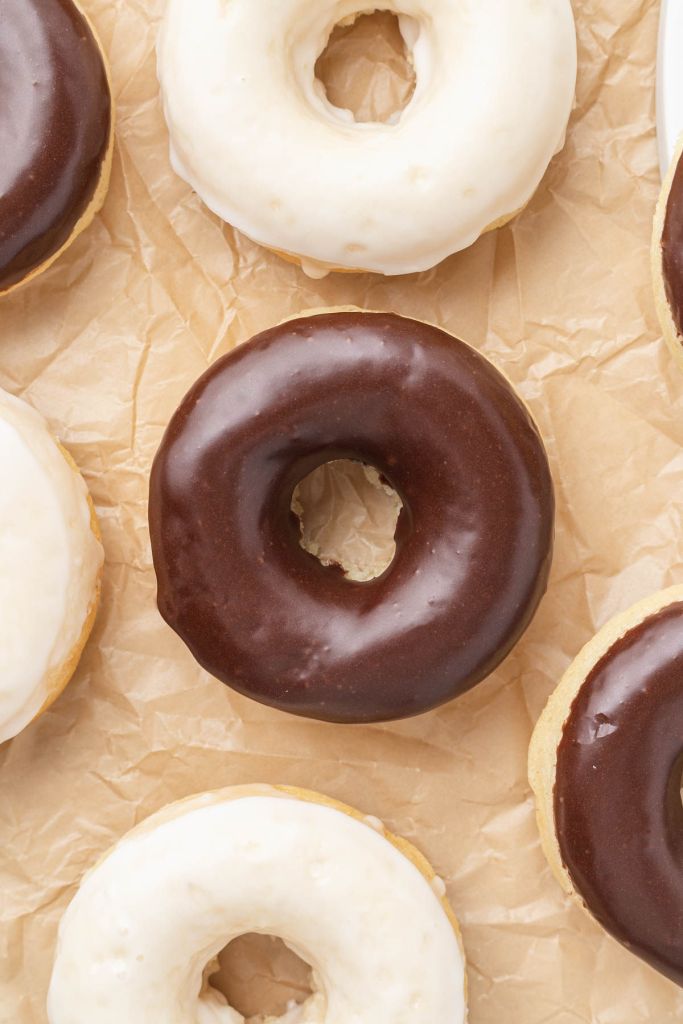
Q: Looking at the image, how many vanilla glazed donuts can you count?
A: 3